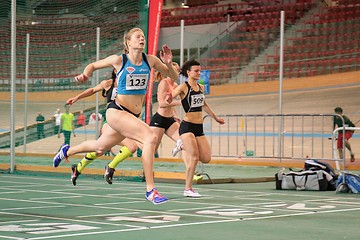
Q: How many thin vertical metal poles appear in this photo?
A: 5